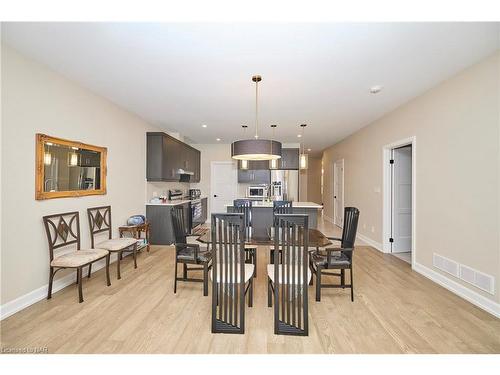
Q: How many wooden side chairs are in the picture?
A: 2